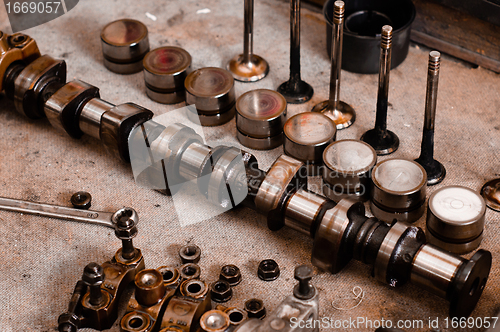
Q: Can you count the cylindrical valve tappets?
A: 8